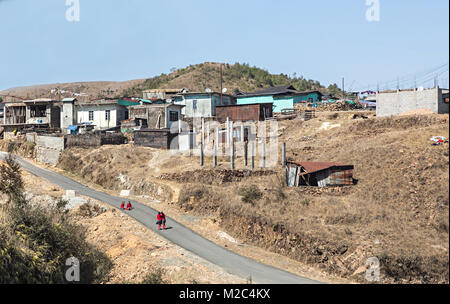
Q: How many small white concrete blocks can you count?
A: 2